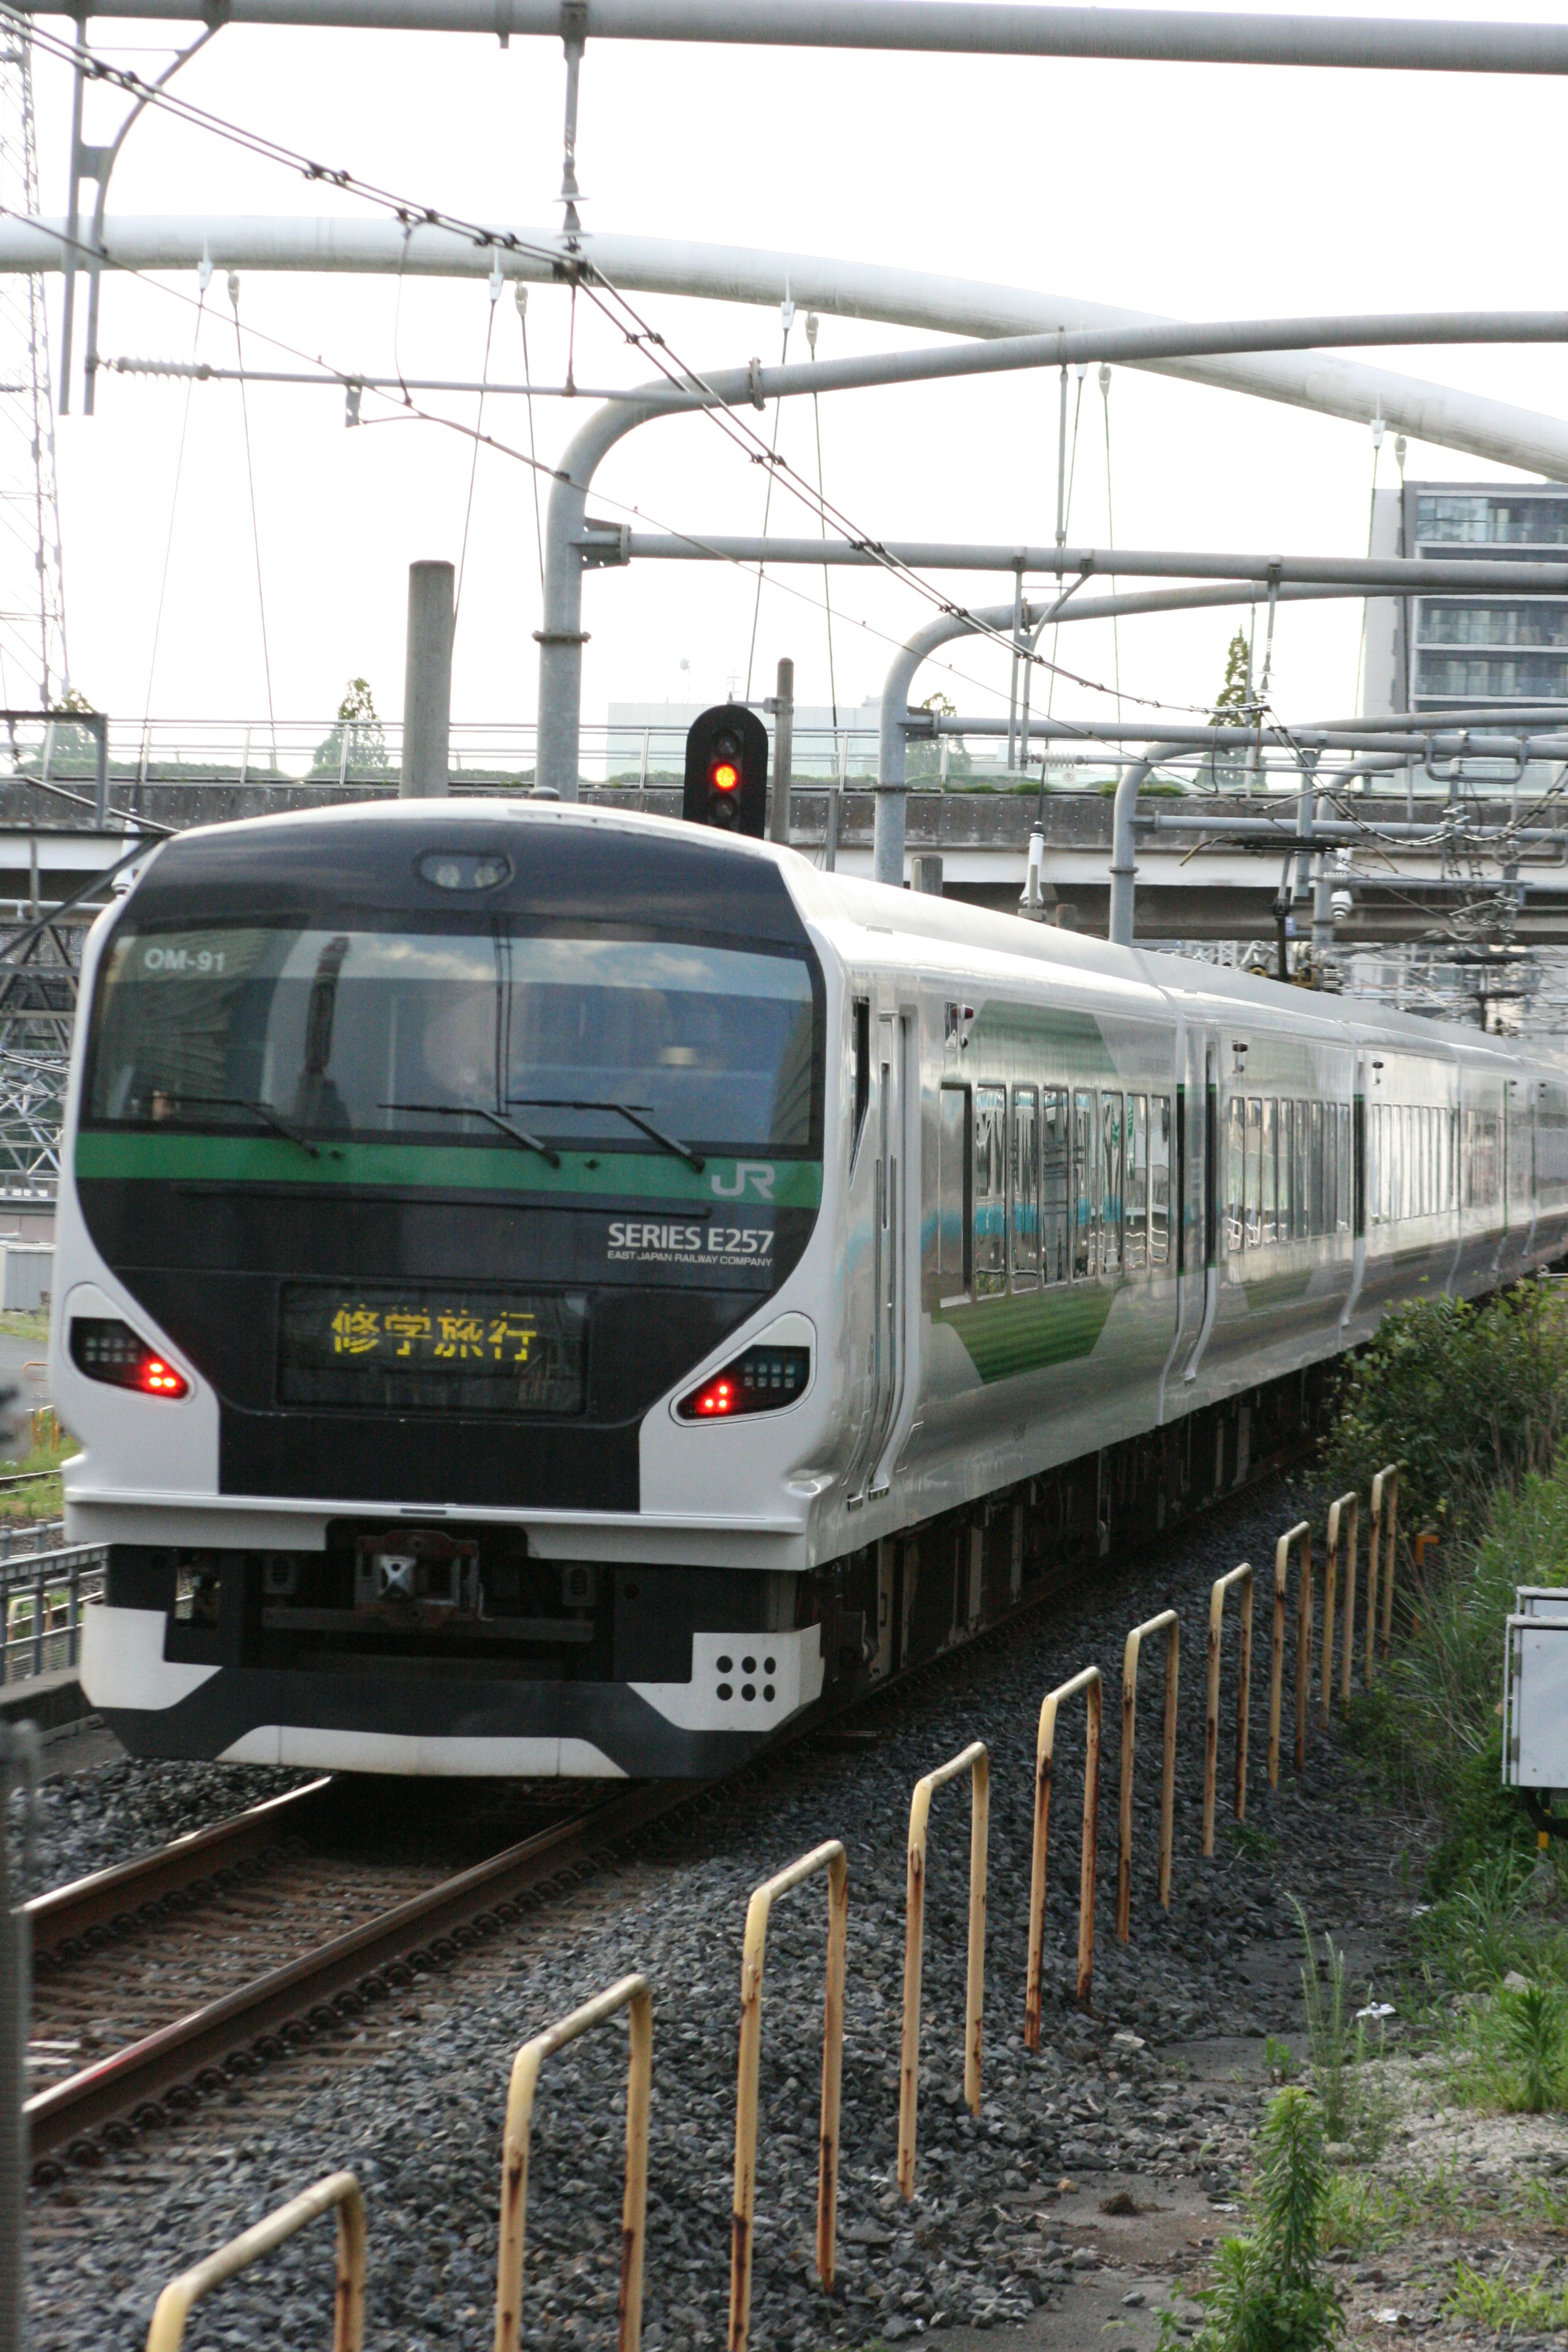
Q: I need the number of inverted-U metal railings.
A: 10